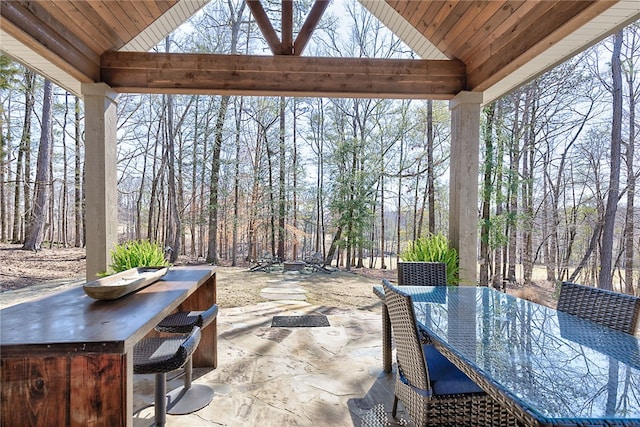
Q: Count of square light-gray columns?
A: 2